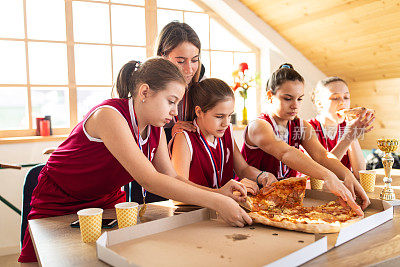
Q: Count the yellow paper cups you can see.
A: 4